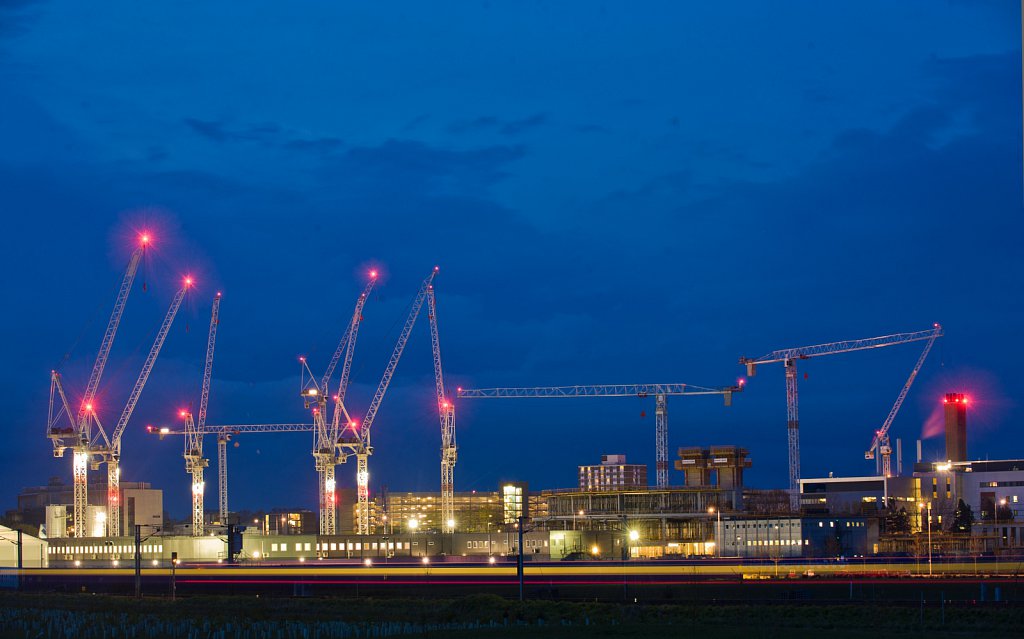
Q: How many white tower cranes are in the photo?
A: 11